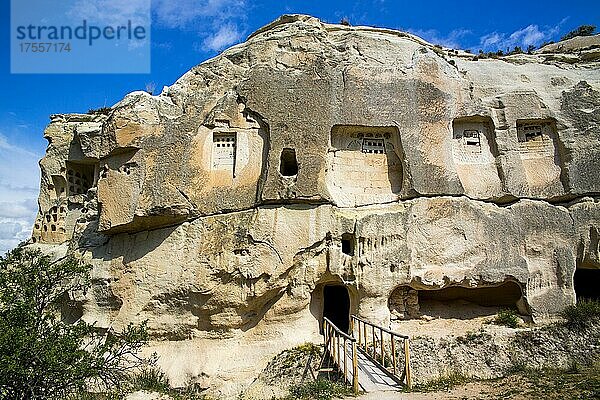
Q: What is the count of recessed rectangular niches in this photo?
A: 4